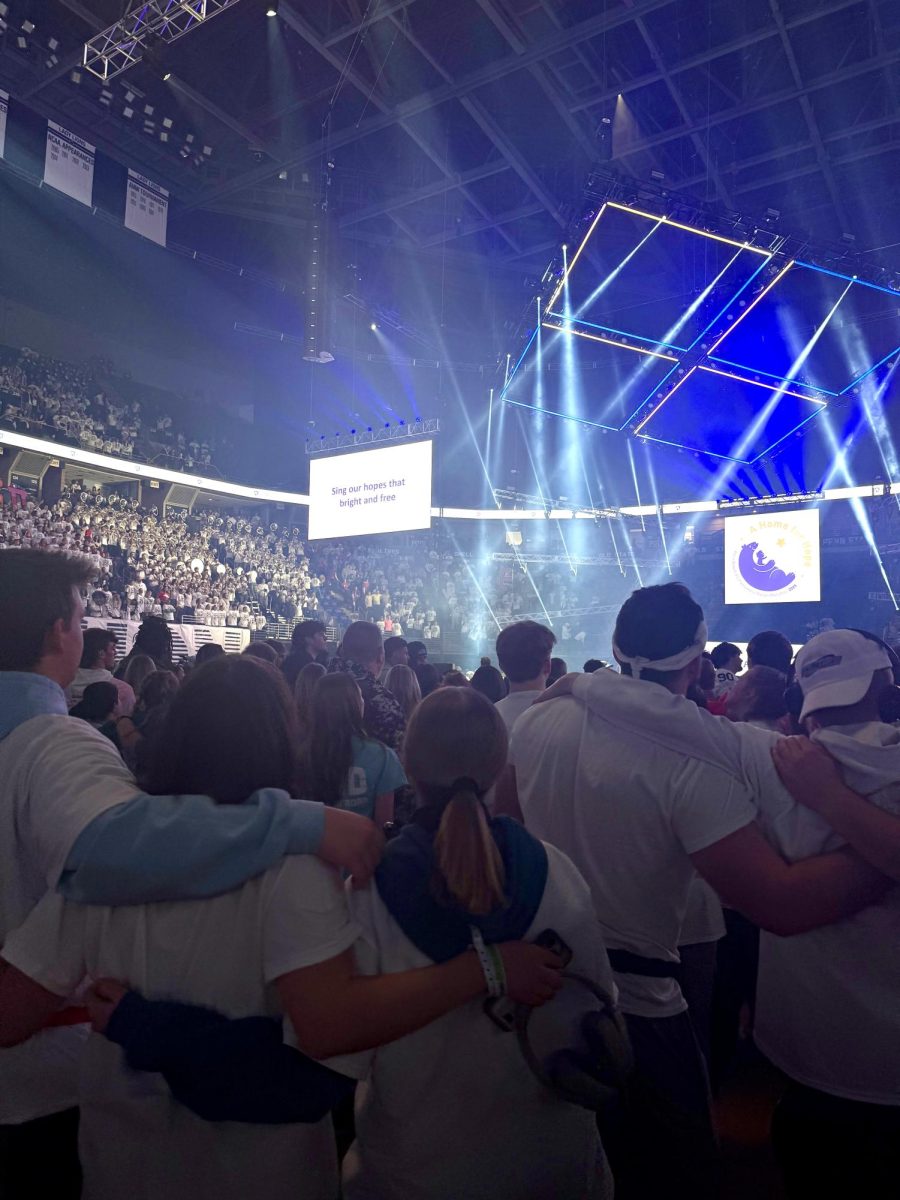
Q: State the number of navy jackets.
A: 1